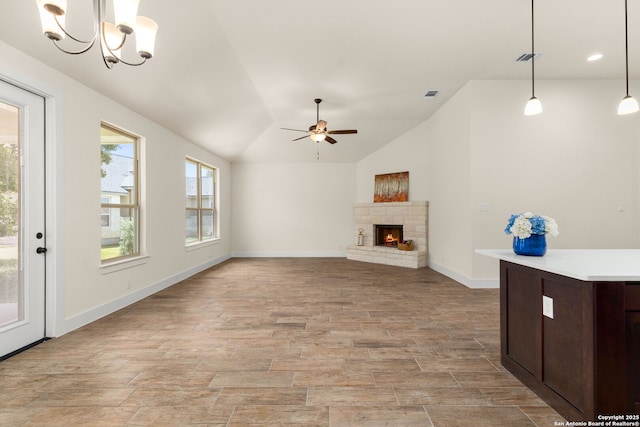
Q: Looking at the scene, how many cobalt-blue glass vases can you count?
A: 1